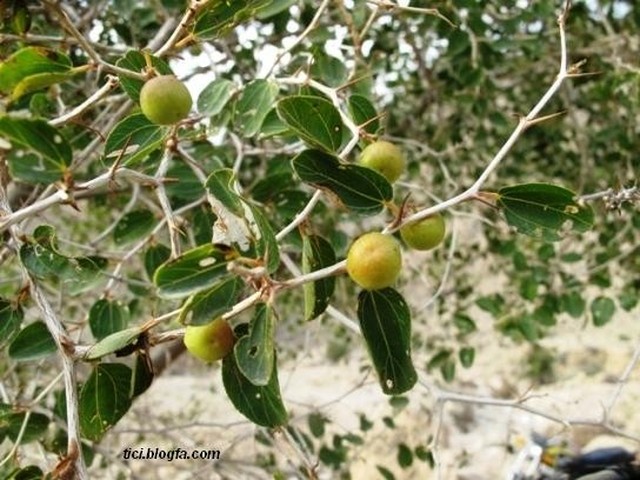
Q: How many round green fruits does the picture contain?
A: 5